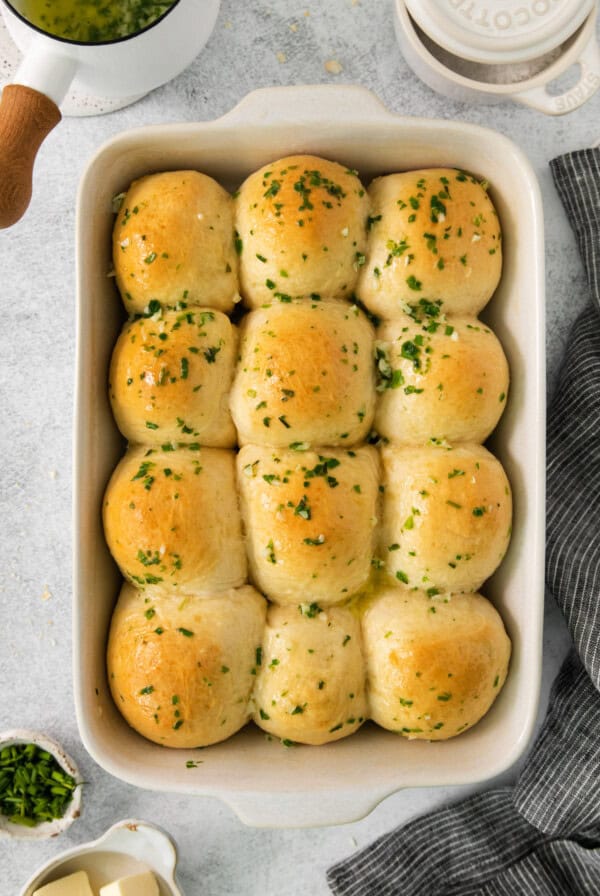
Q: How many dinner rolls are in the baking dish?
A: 12